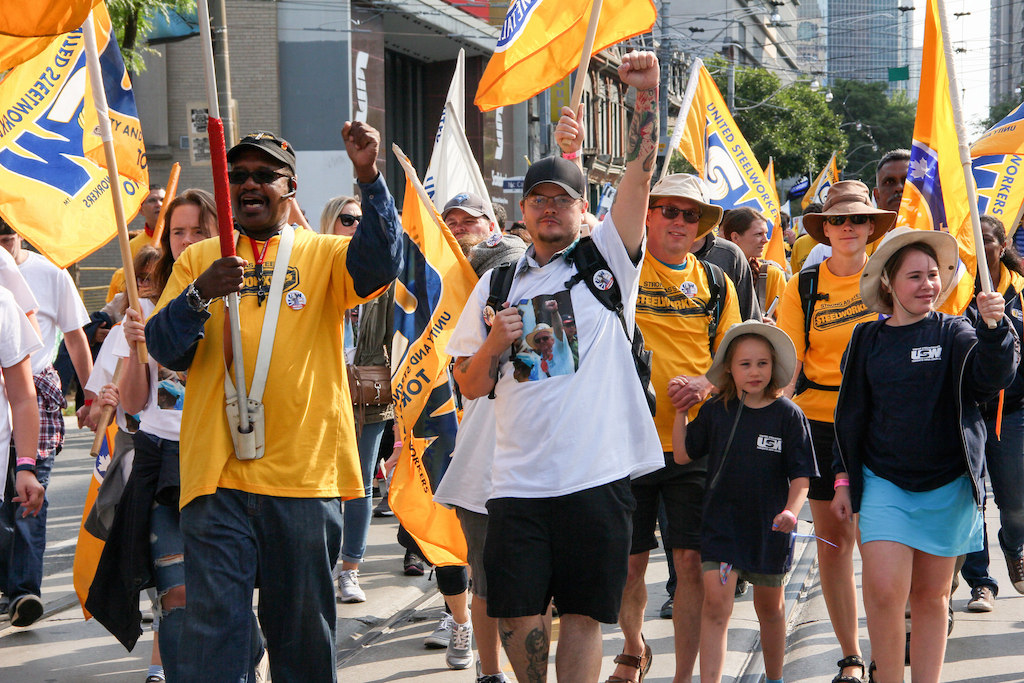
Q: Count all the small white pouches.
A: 1